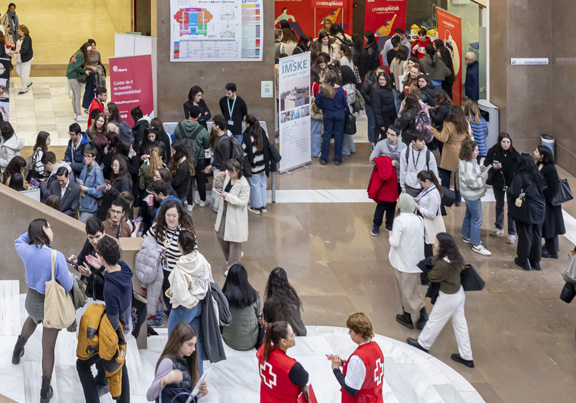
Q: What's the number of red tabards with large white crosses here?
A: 2